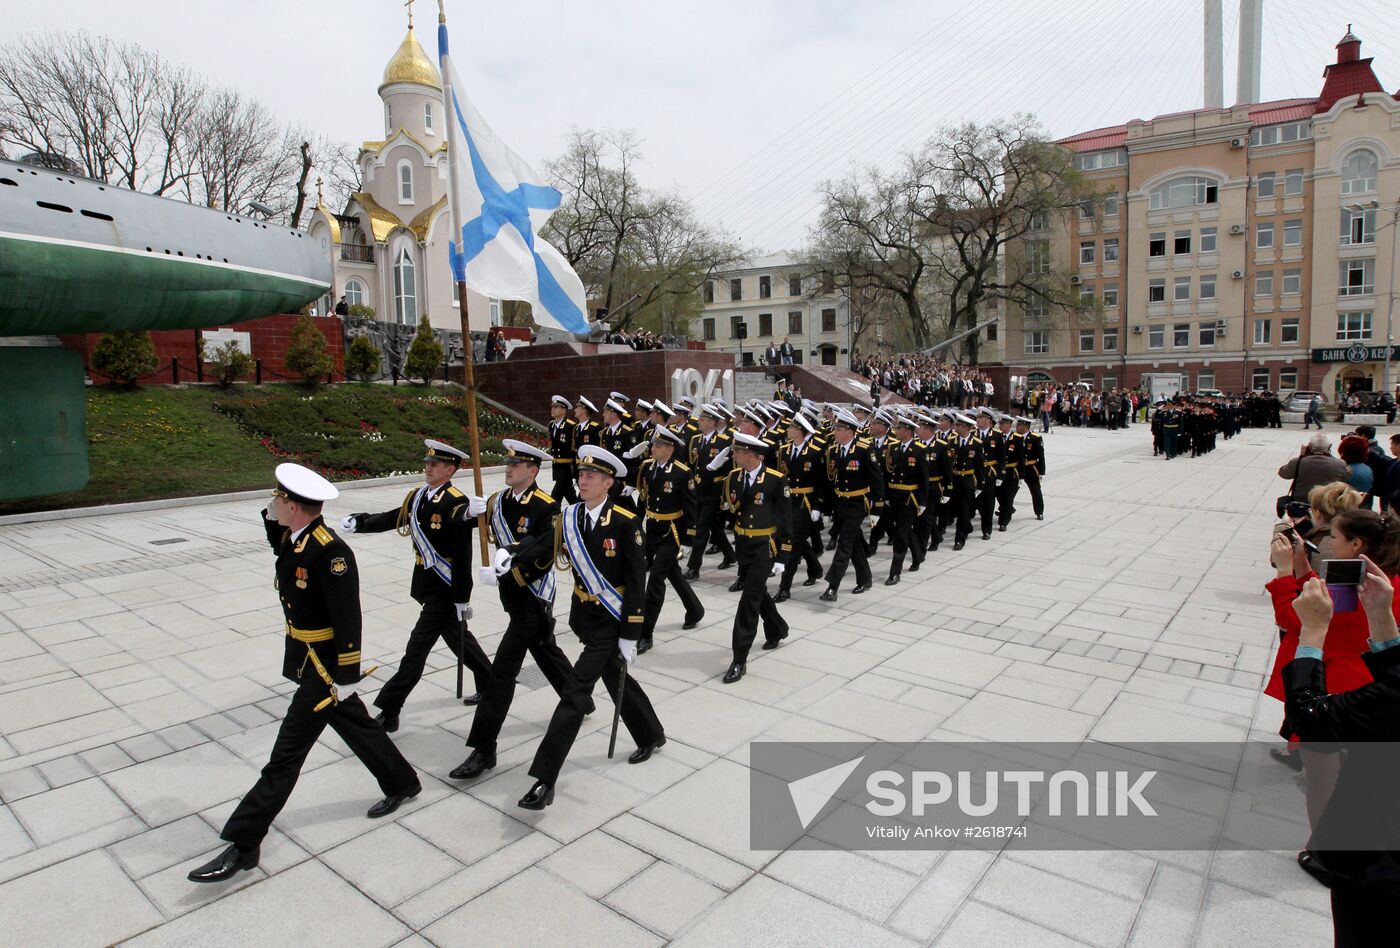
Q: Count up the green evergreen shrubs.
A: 5